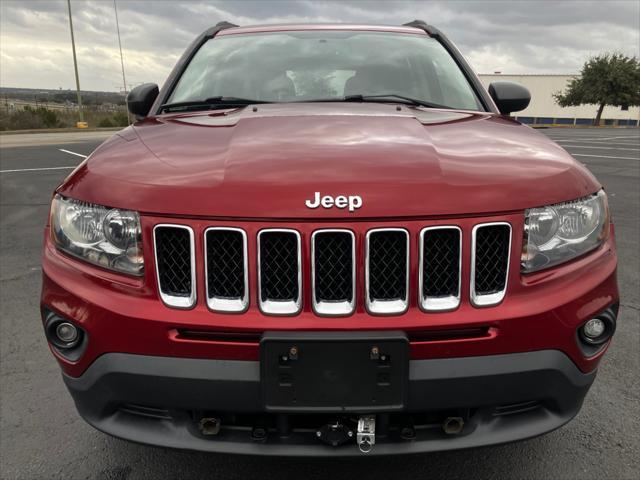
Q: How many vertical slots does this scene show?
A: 7